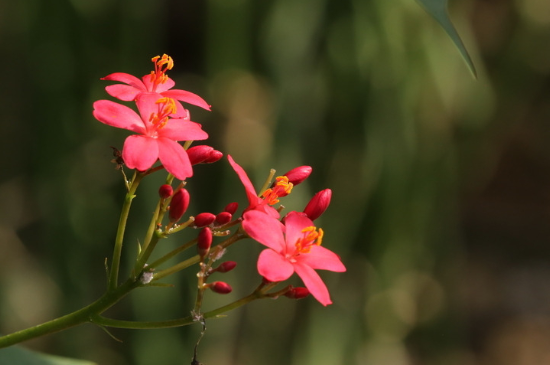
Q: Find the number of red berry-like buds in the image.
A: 13